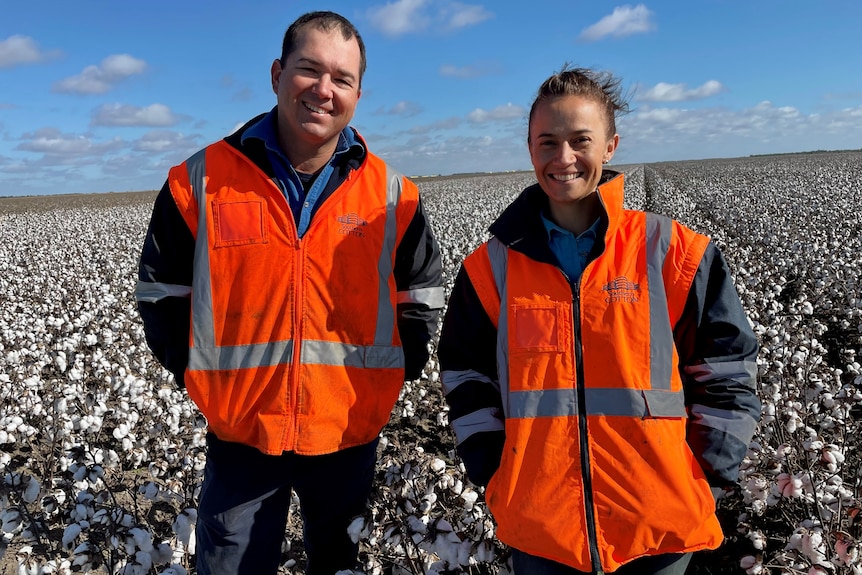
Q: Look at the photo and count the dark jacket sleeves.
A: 4